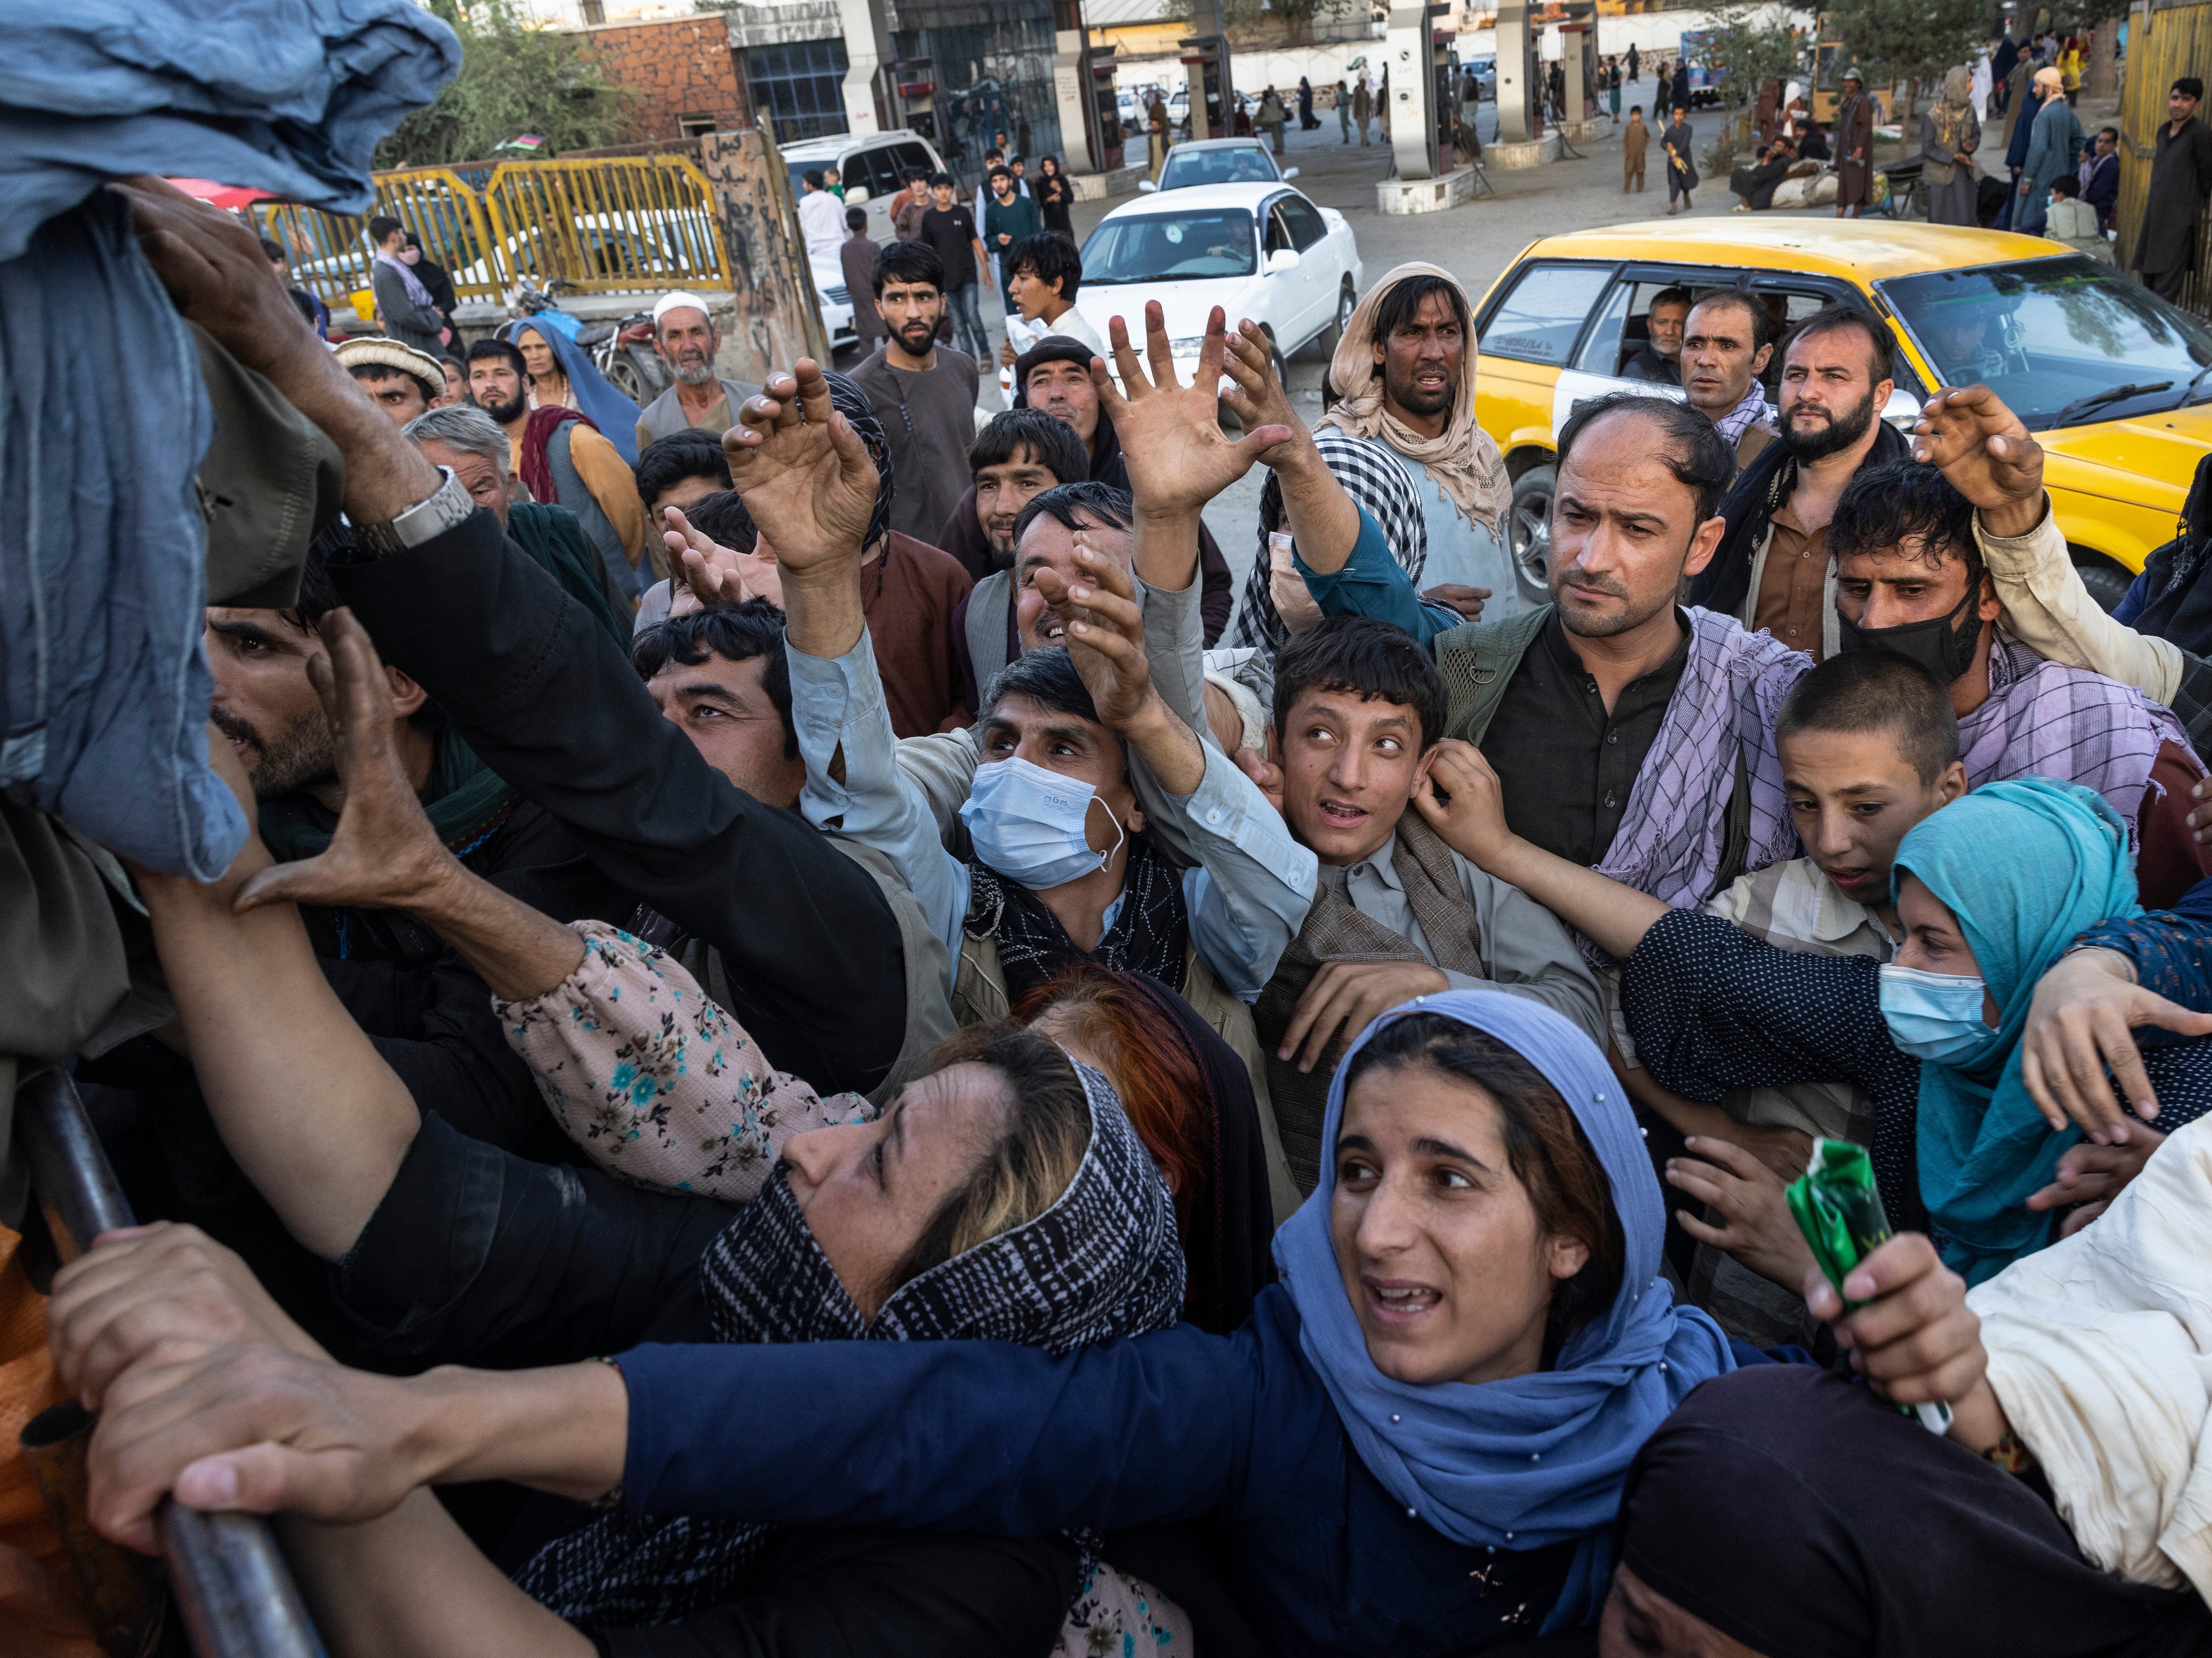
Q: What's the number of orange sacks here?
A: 1